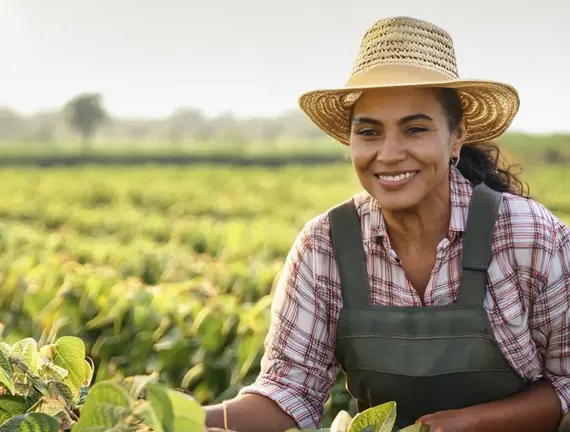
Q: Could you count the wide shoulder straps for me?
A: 2